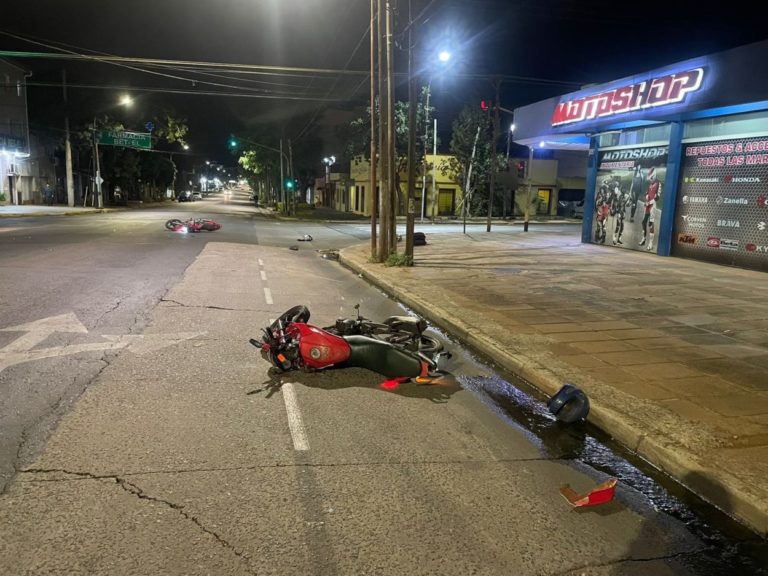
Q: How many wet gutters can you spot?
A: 1